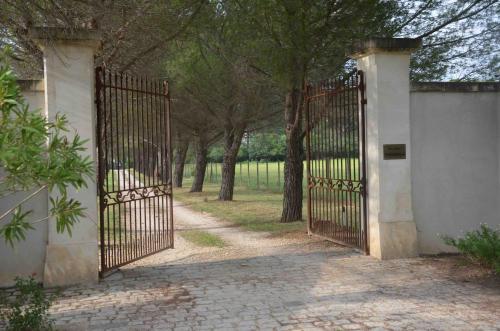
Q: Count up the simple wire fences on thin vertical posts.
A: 1